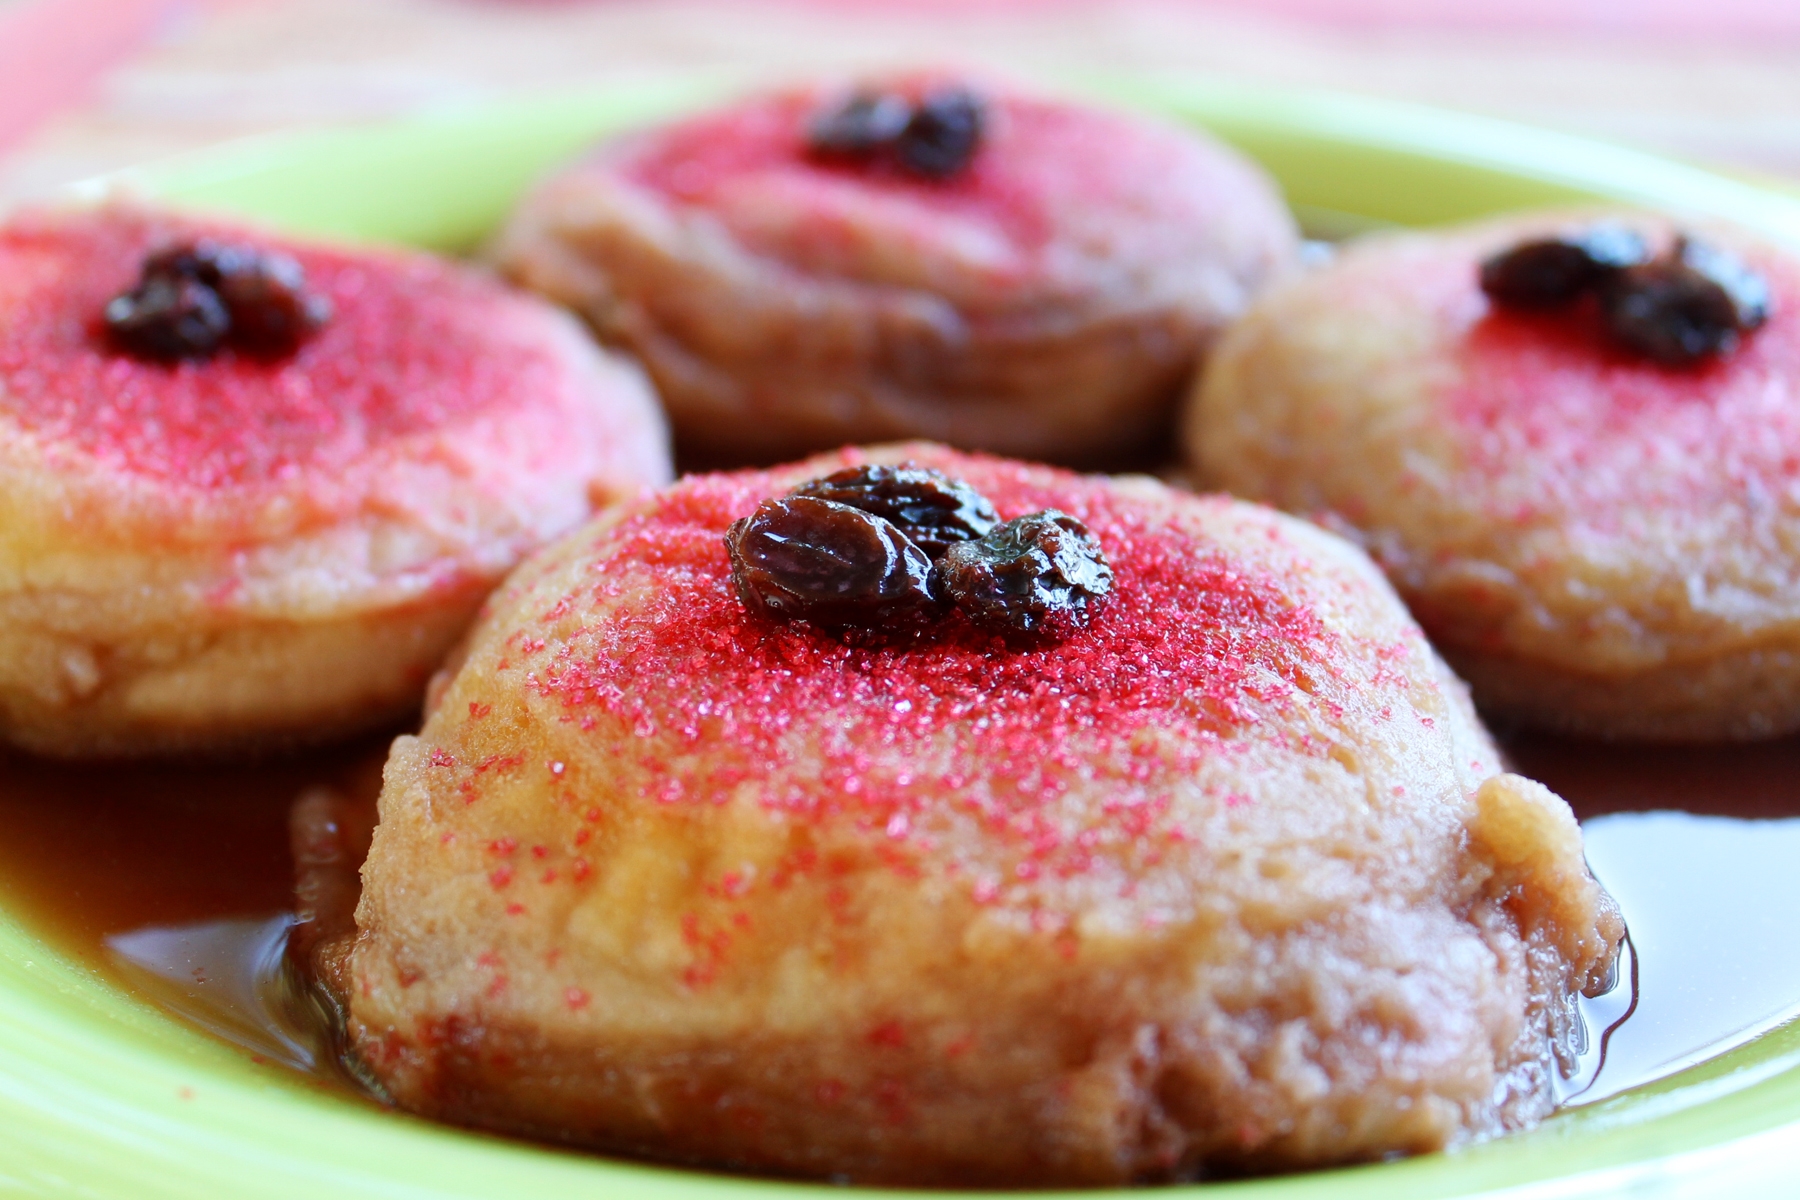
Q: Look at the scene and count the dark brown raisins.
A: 11